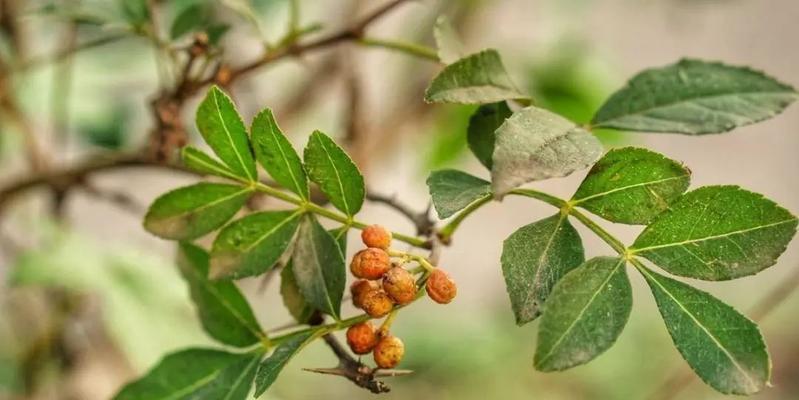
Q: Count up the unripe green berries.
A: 0